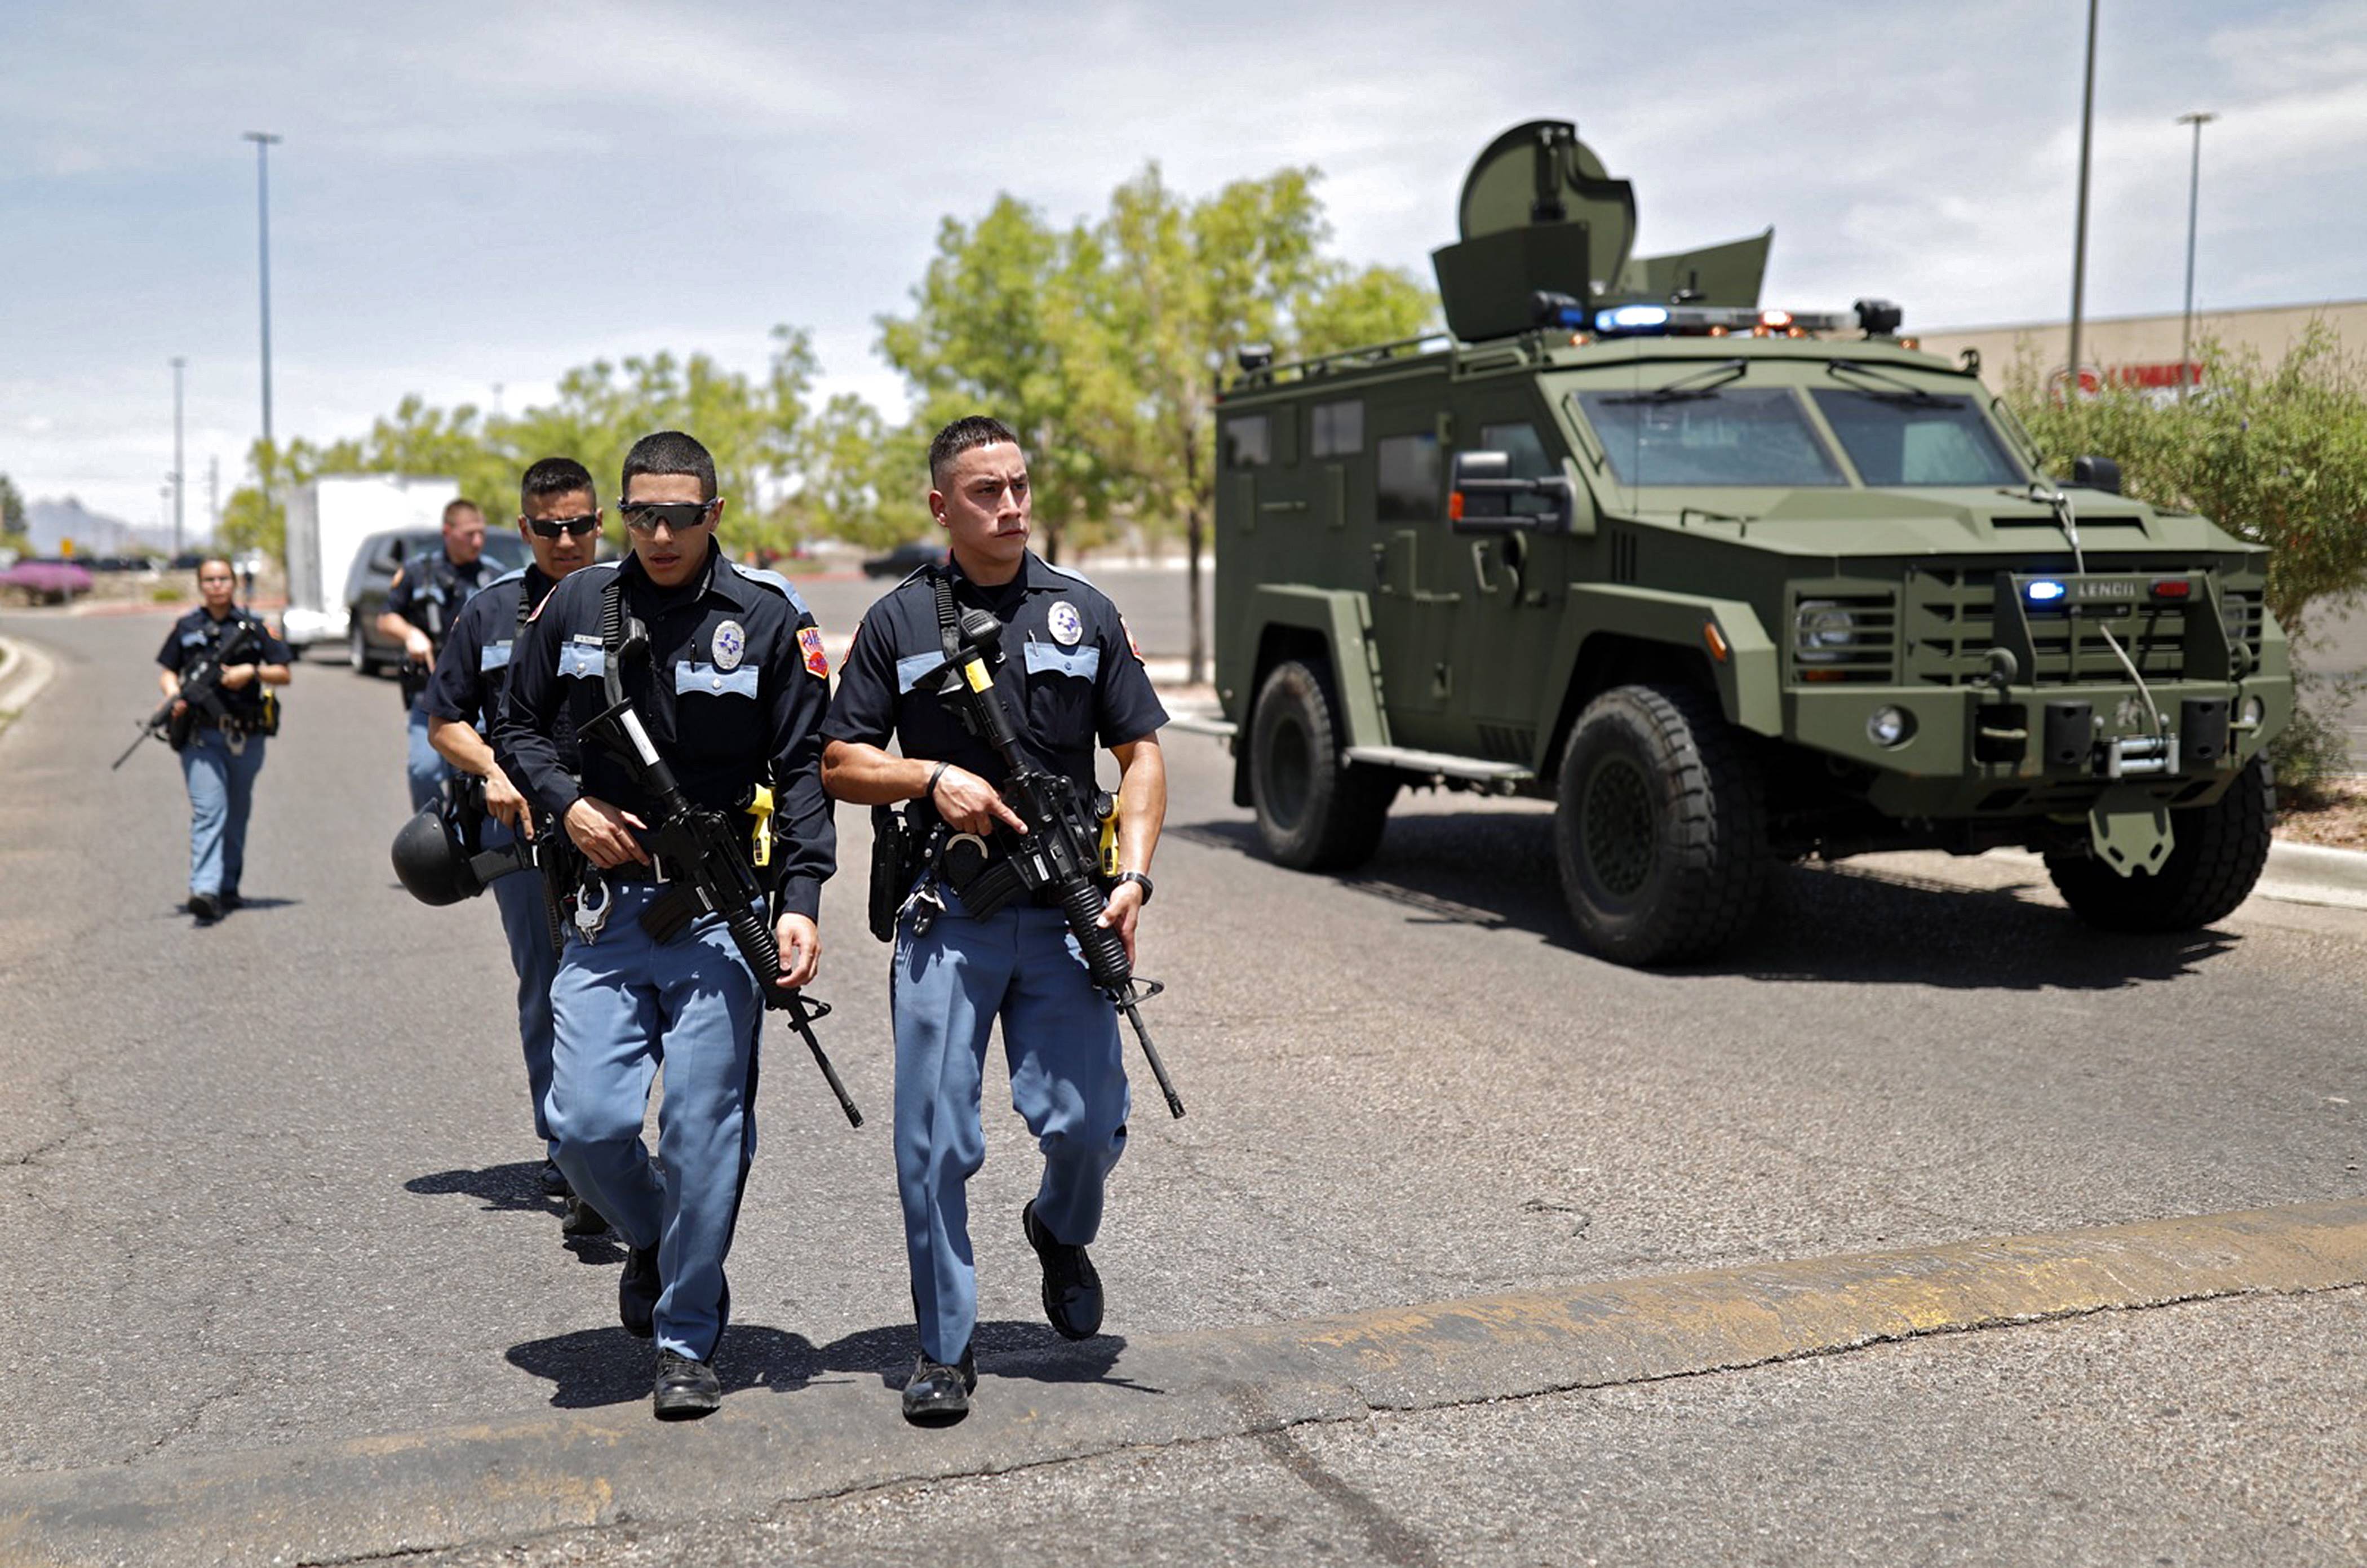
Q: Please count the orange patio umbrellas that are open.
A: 0